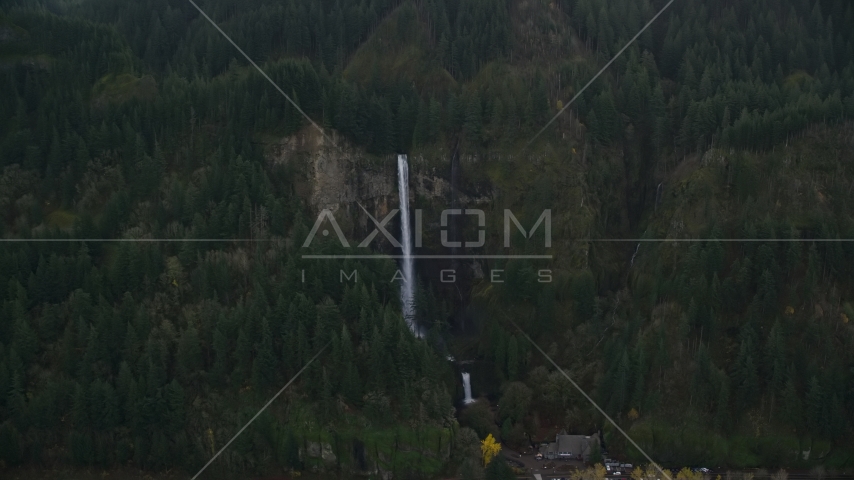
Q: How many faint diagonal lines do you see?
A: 4